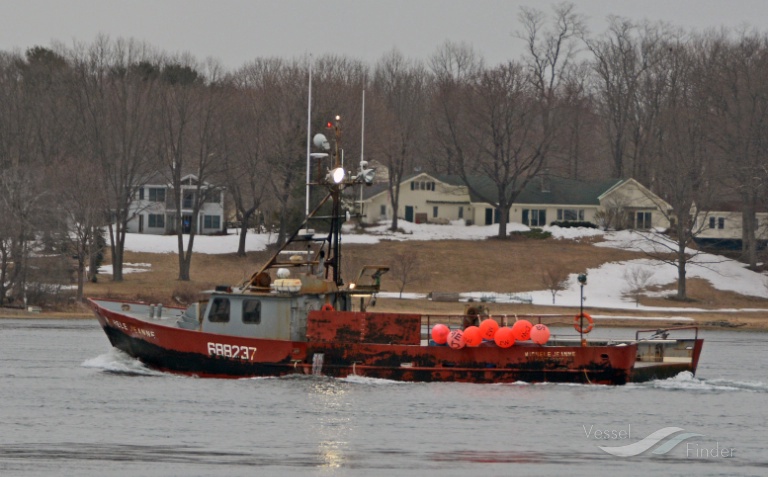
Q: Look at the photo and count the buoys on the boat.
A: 7